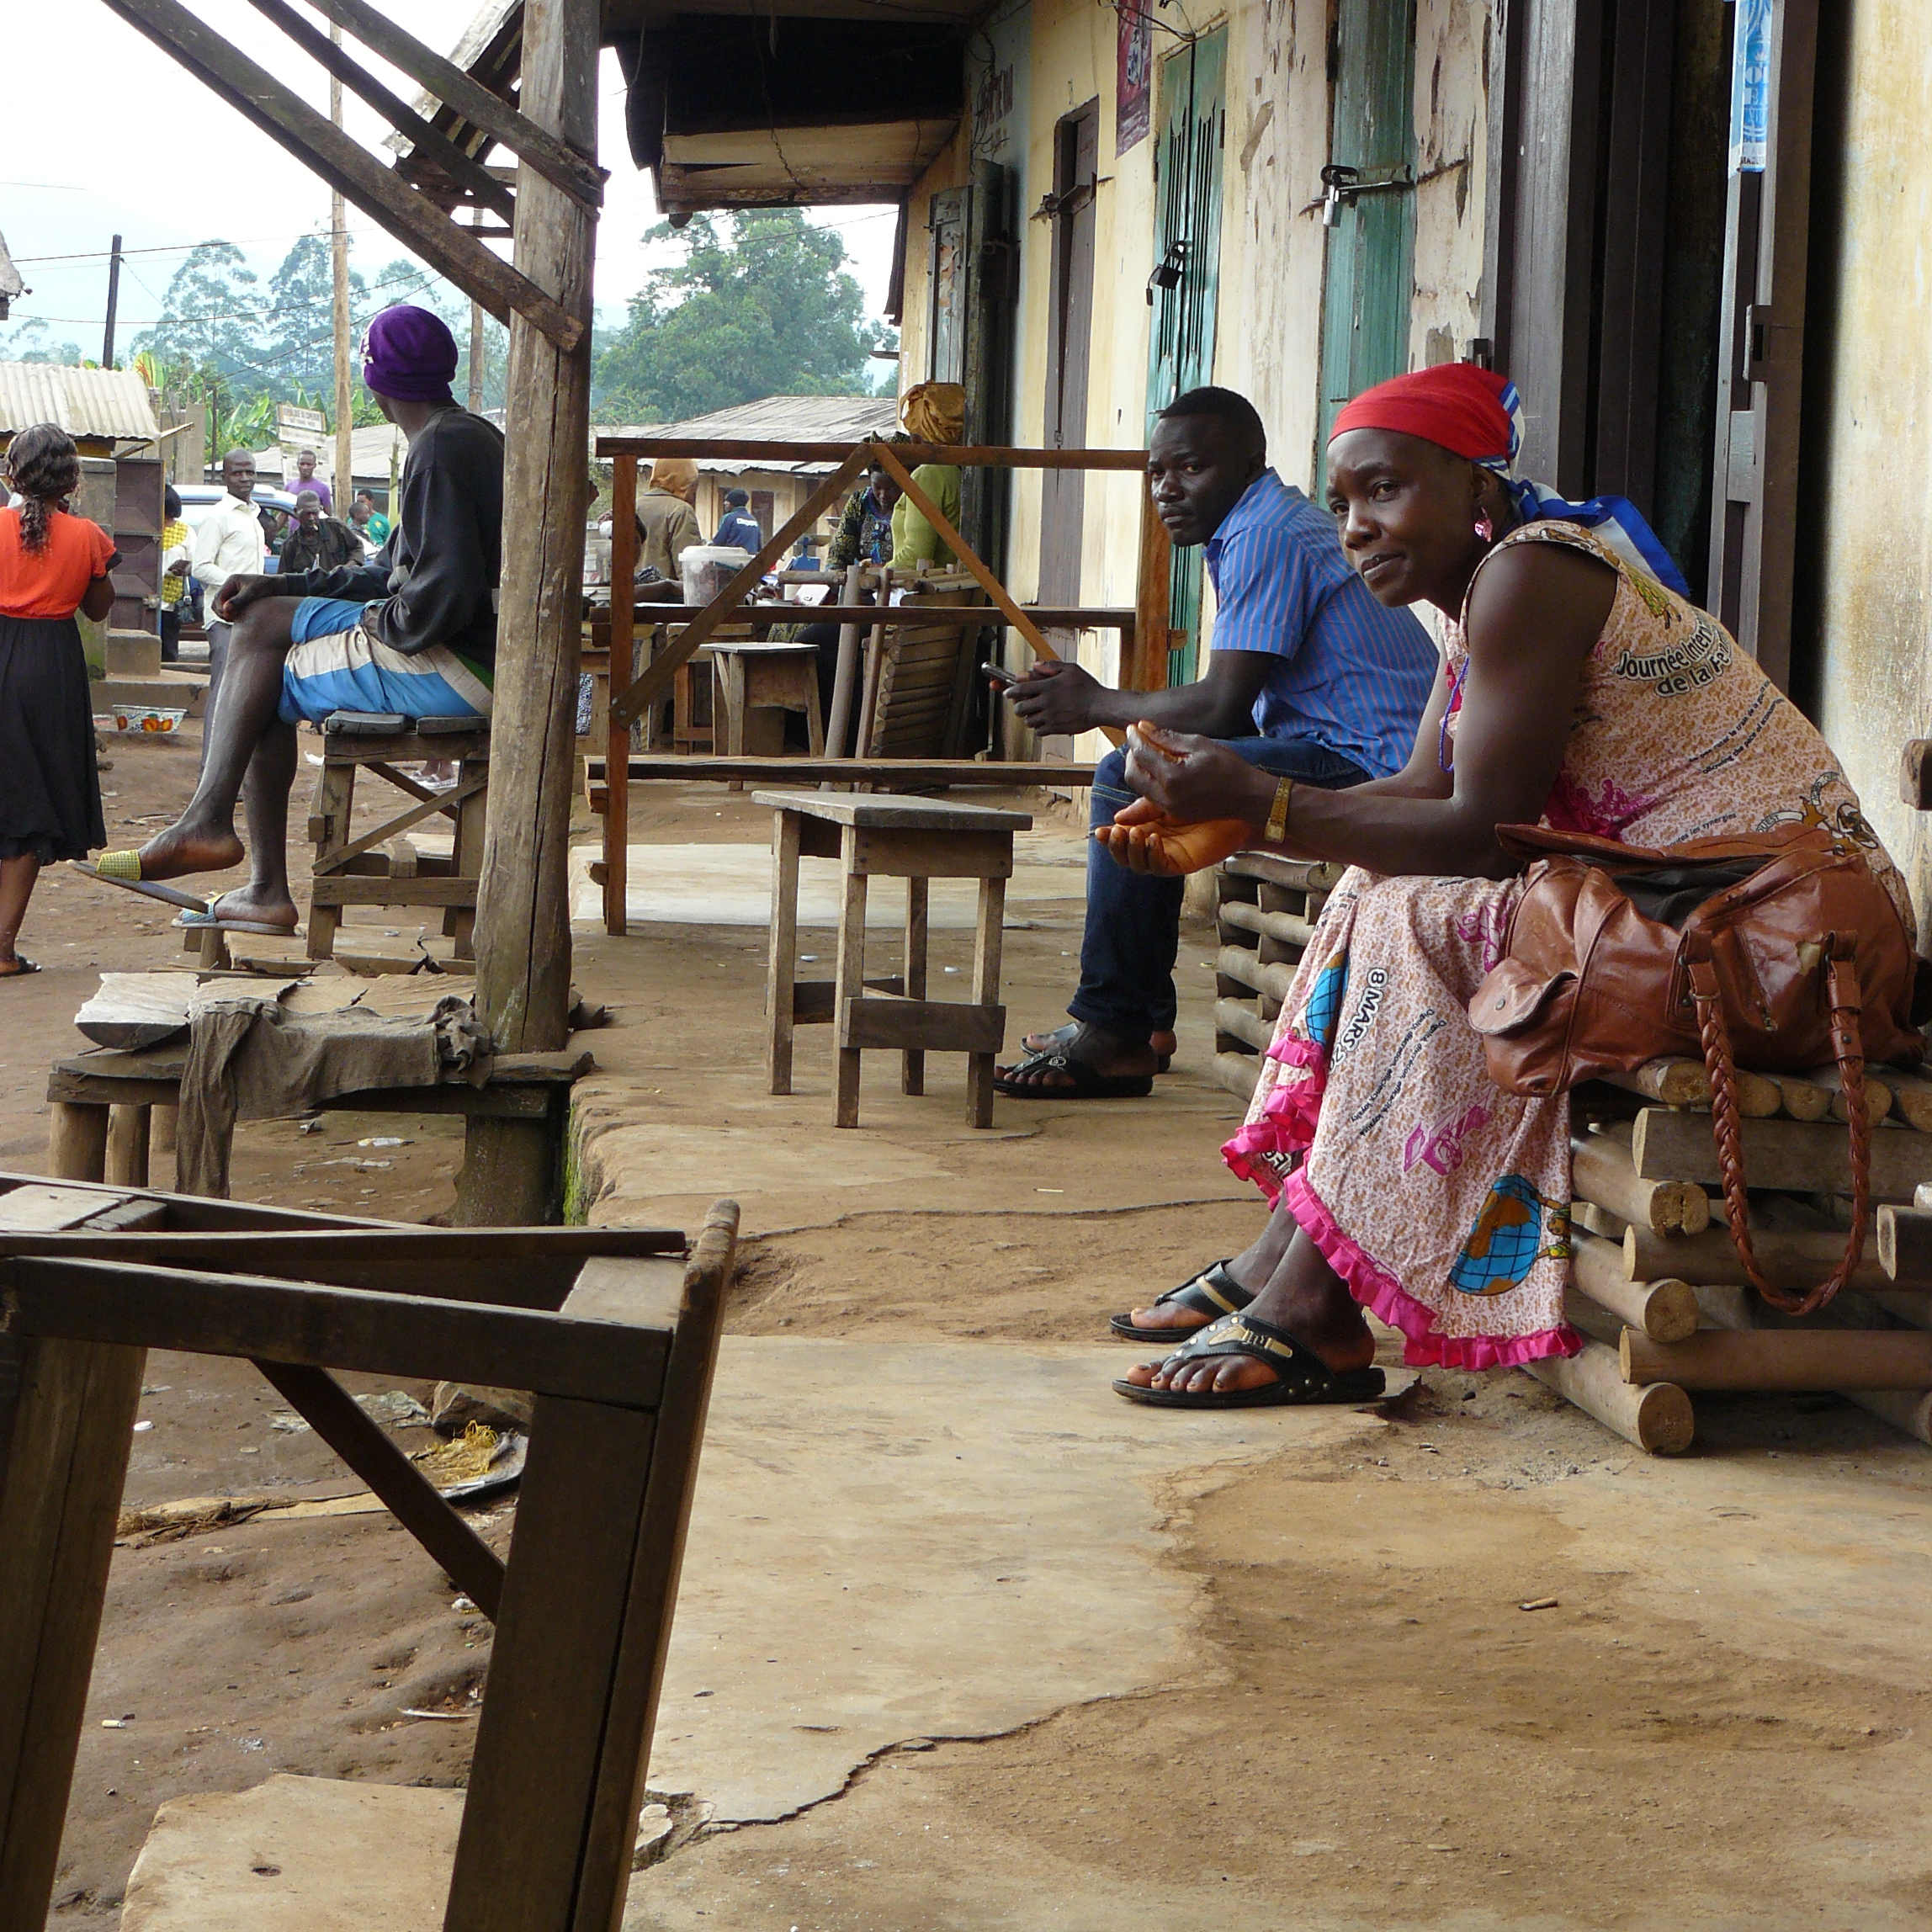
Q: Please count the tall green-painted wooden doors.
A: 2